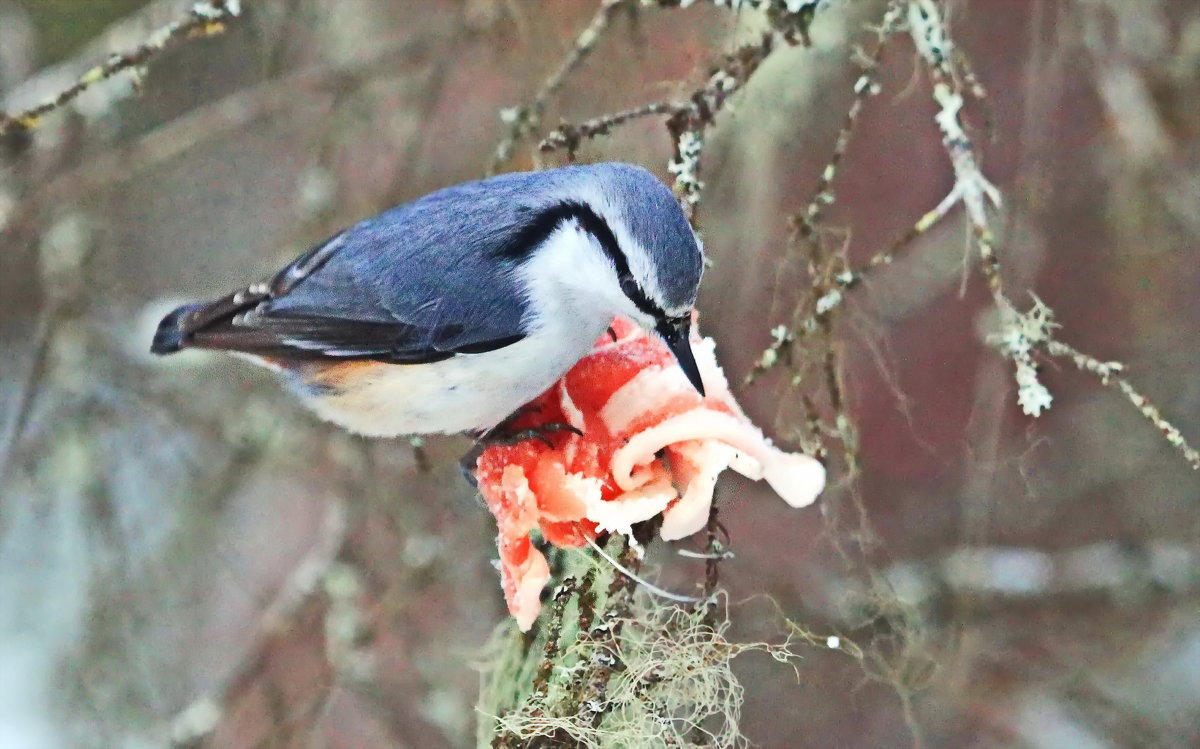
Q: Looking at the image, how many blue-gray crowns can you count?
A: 1